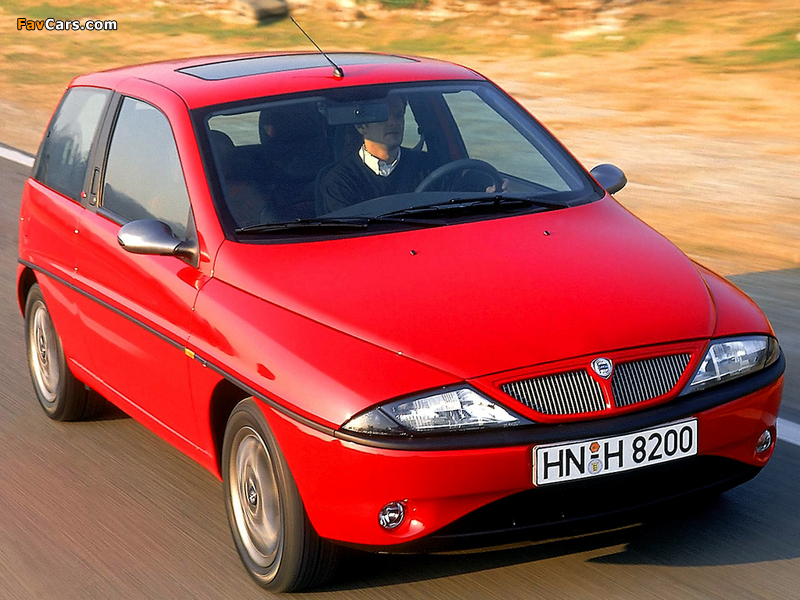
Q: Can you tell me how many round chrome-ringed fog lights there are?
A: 2